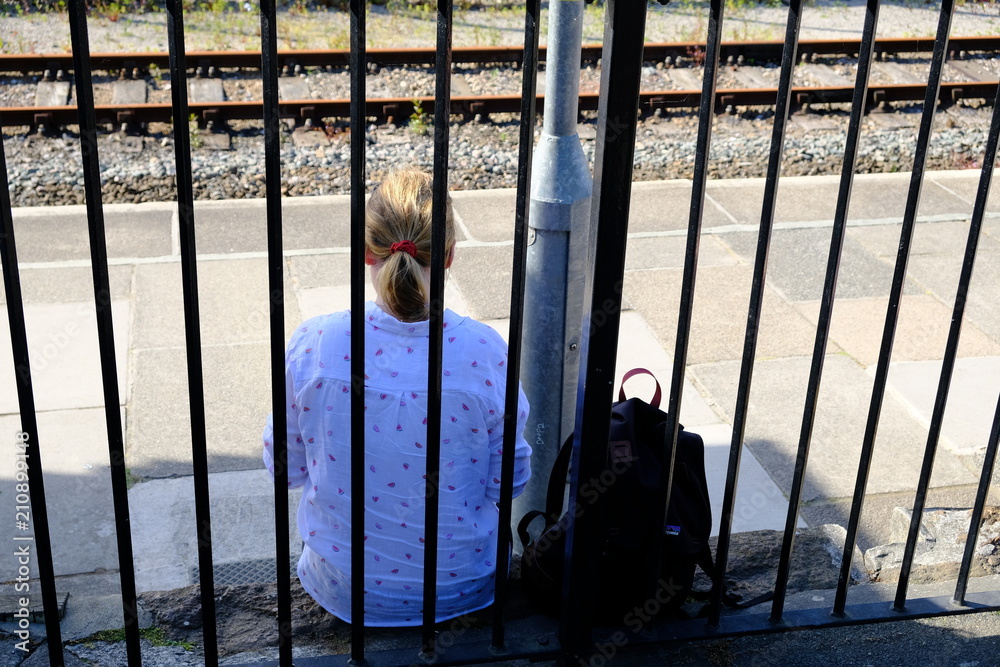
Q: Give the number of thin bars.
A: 13